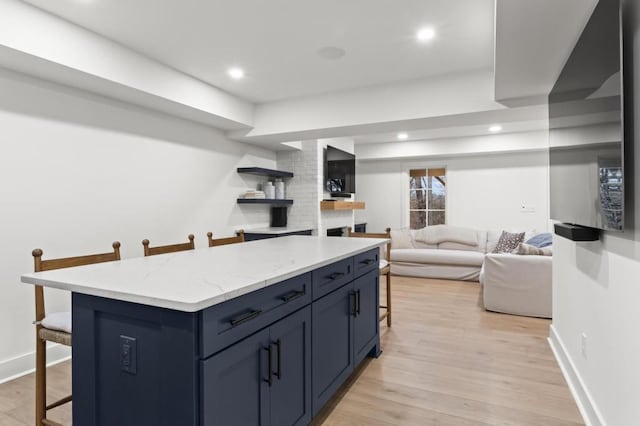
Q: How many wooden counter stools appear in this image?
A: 4